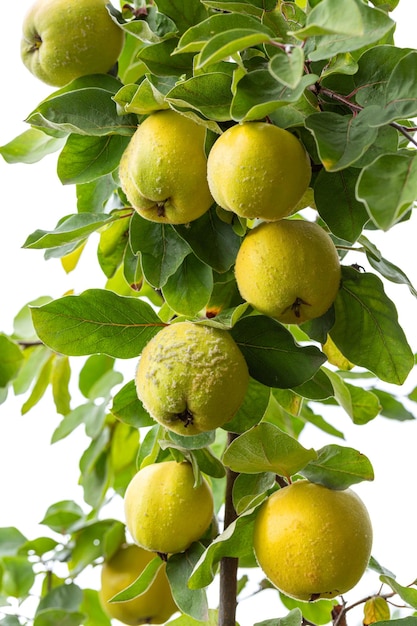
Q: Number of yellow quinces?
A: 8